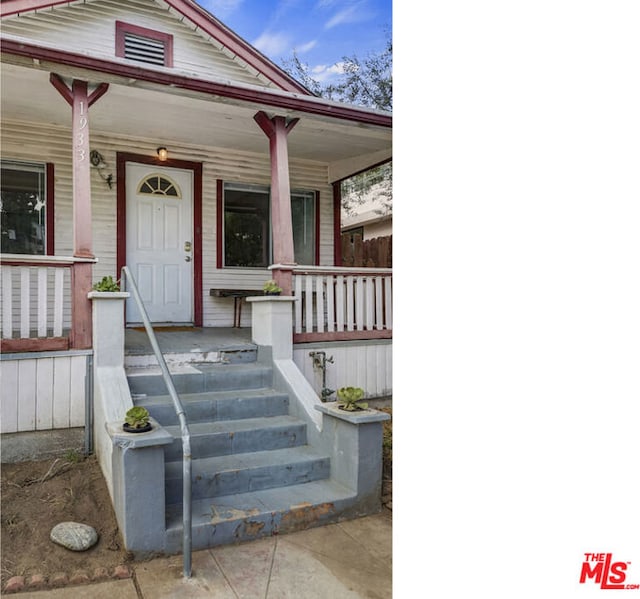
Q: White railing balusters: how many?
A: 14